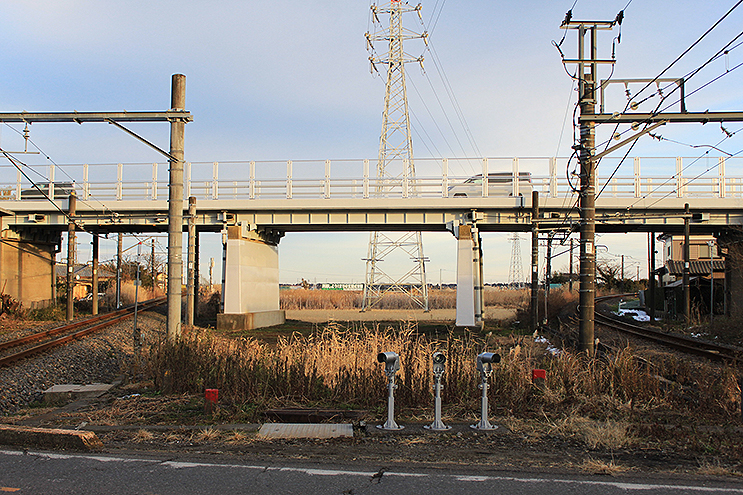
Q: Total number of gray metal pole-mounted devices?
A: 3